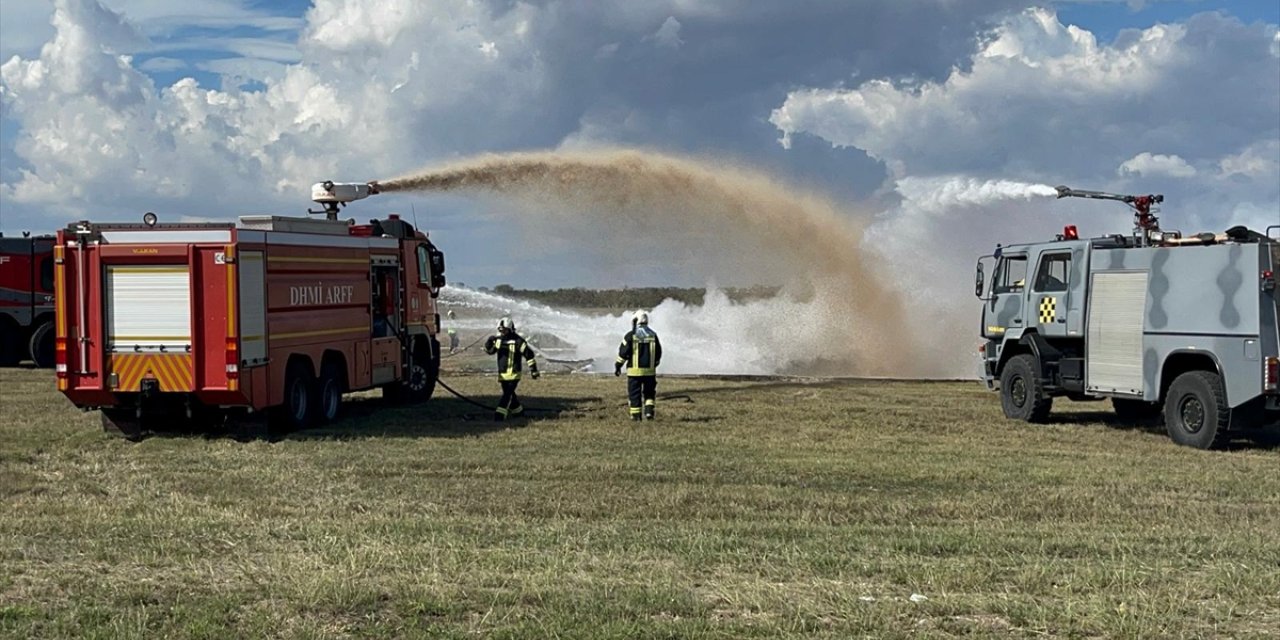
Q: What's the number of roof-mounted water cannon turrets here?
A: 2